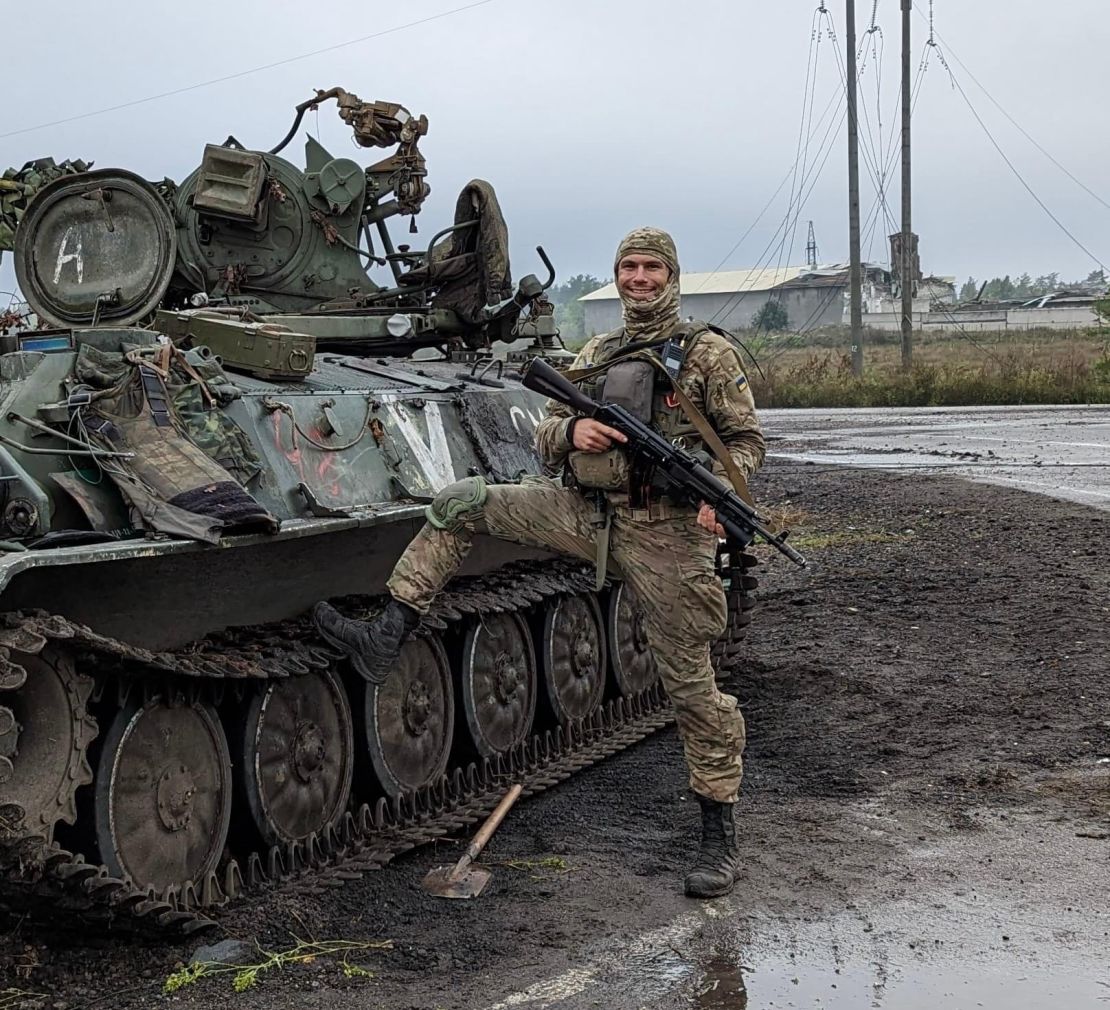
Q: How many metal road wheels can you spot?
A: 6